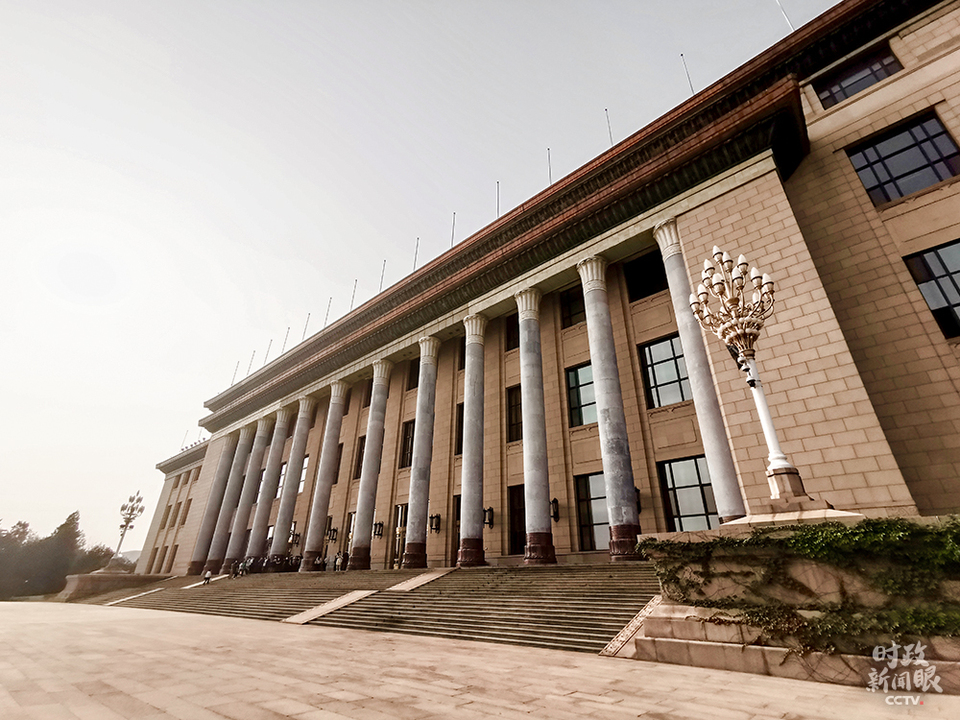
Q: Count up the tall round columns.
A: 12